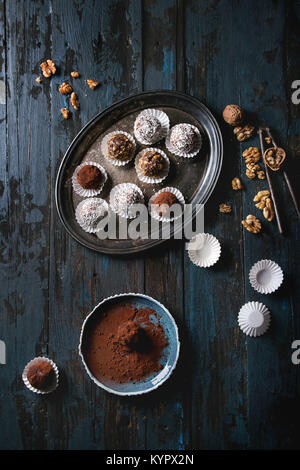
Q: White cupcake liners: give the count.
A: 12